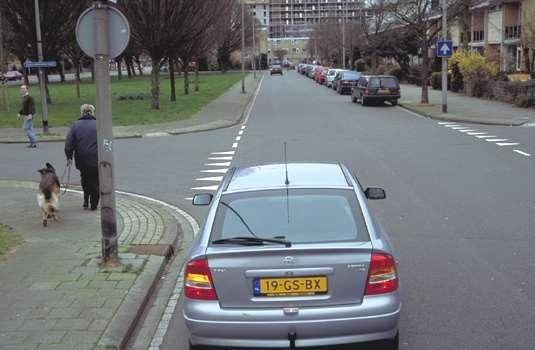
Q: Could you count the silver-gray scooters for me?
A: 0